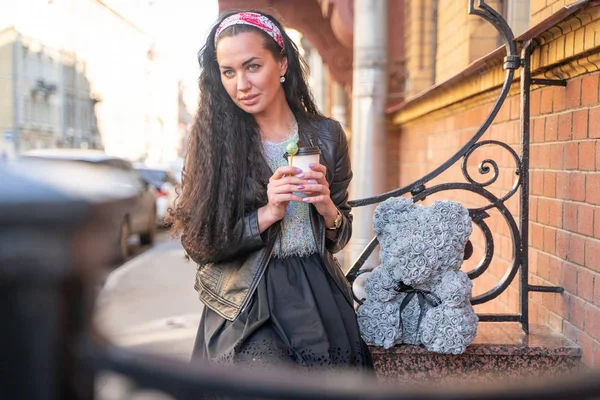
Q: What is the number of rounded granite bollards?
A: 0